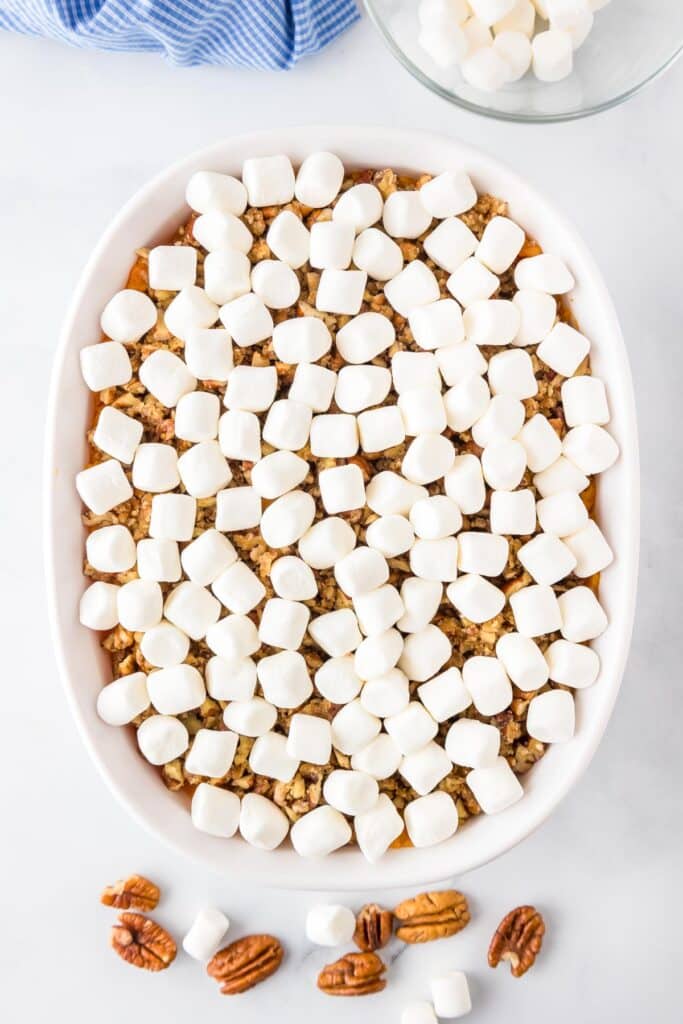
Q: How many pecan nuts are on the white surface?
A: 7